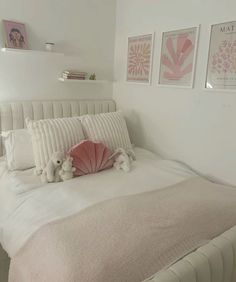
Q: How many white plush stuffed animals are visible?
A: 3